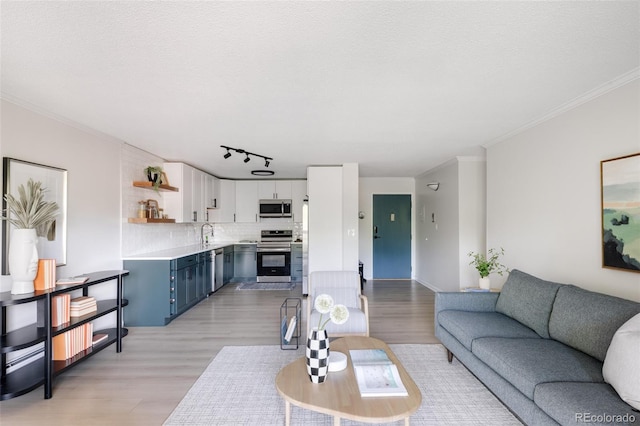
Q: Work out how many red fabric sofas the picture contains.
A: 0